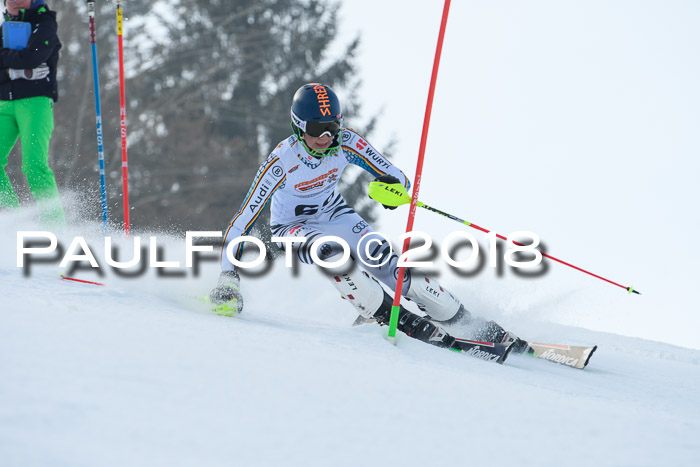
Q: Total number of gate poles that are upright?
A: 3